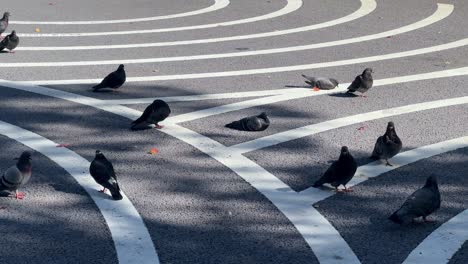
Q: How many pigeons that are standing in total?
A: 10